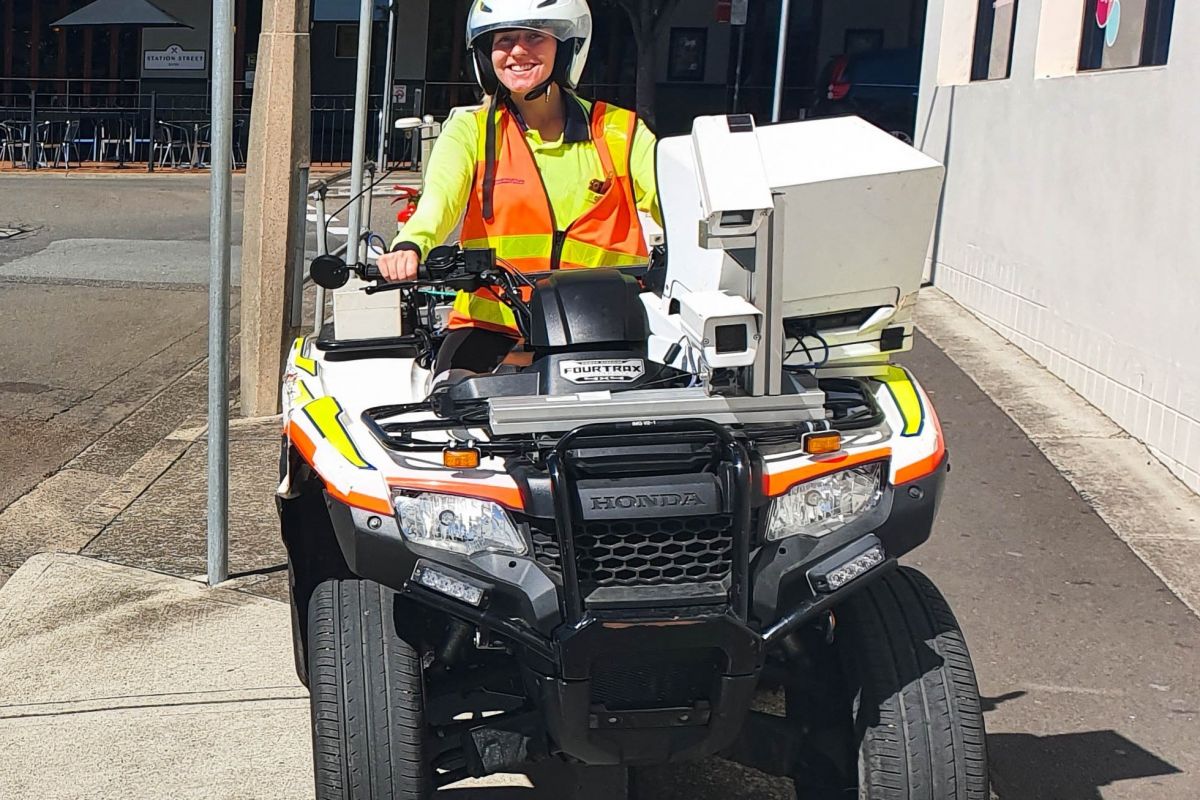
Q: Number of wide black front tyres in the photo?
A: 2